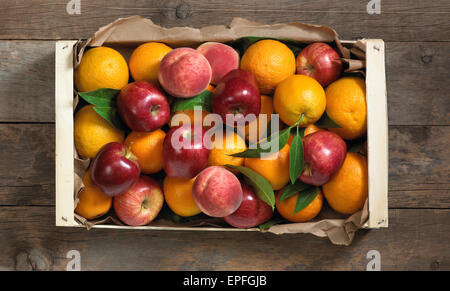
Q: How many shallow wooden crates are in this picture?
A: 1